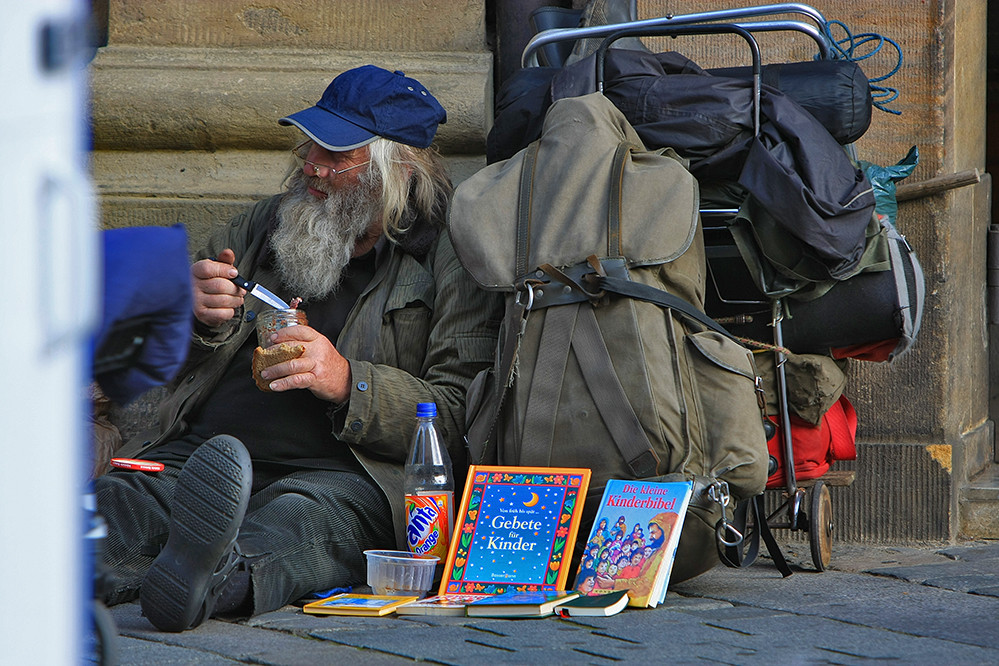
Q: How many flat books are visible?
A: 4